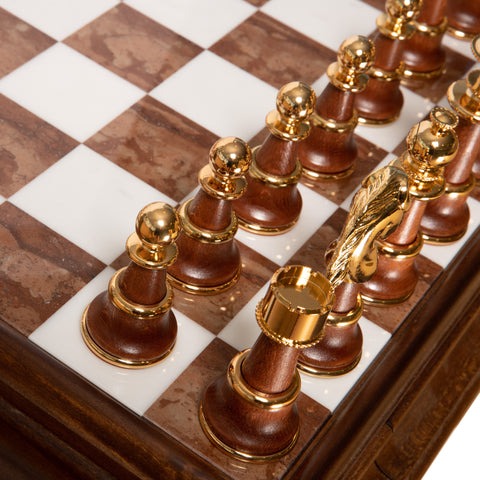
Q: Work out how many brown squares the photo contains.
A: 14